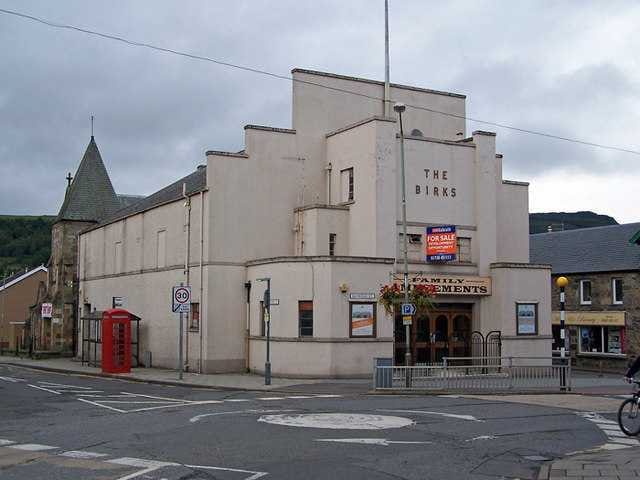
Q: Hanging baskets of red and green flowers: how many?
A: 2